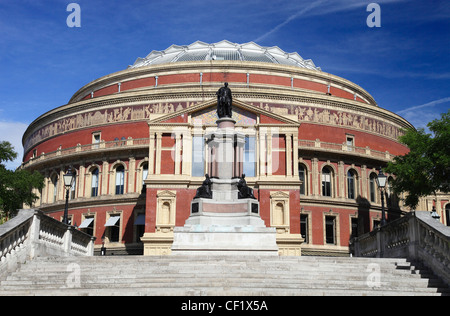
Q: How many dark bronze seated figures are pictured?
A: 2